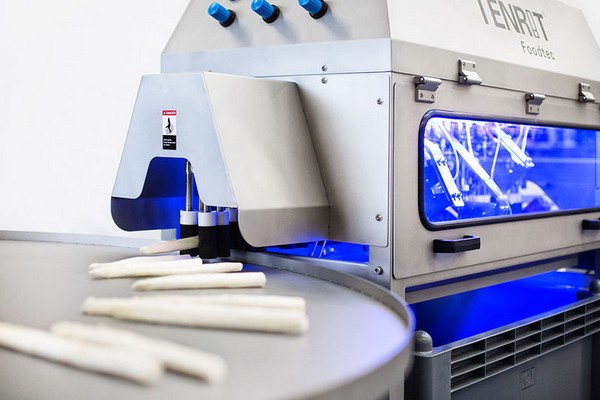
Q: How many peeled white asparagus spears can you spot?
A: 9